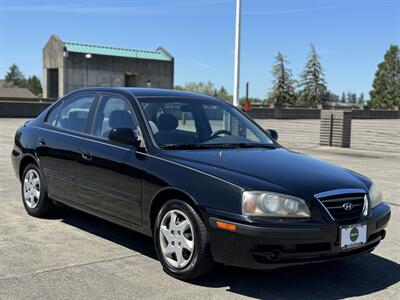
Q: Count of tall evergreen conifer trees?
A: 3